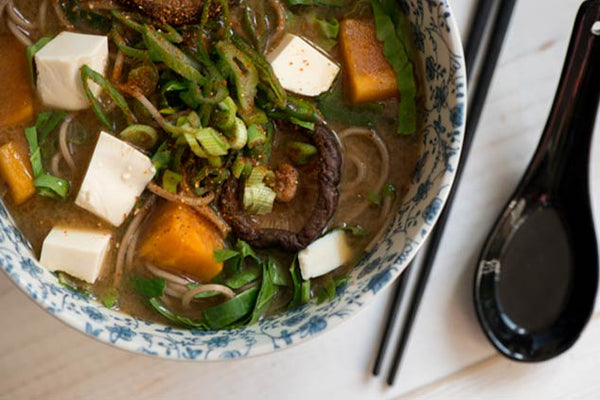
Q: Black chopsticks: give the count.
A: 2